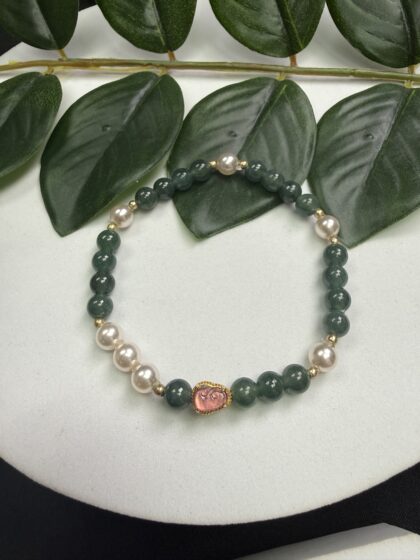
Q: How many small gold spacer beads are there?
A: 10